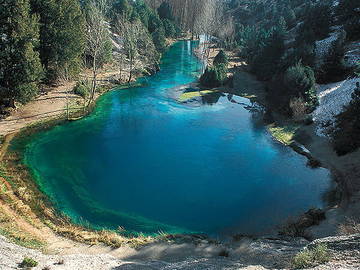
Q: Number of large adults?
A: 0